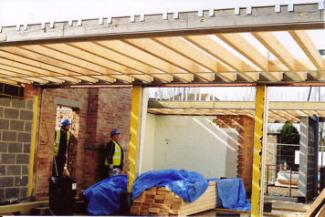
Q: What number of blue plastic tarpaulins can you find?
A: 3